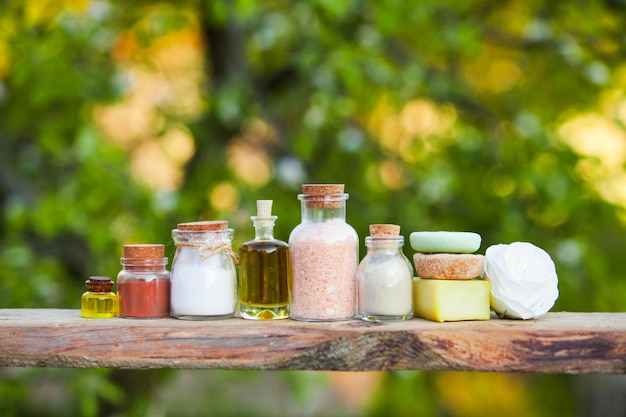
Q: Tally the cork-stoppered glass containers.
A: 6